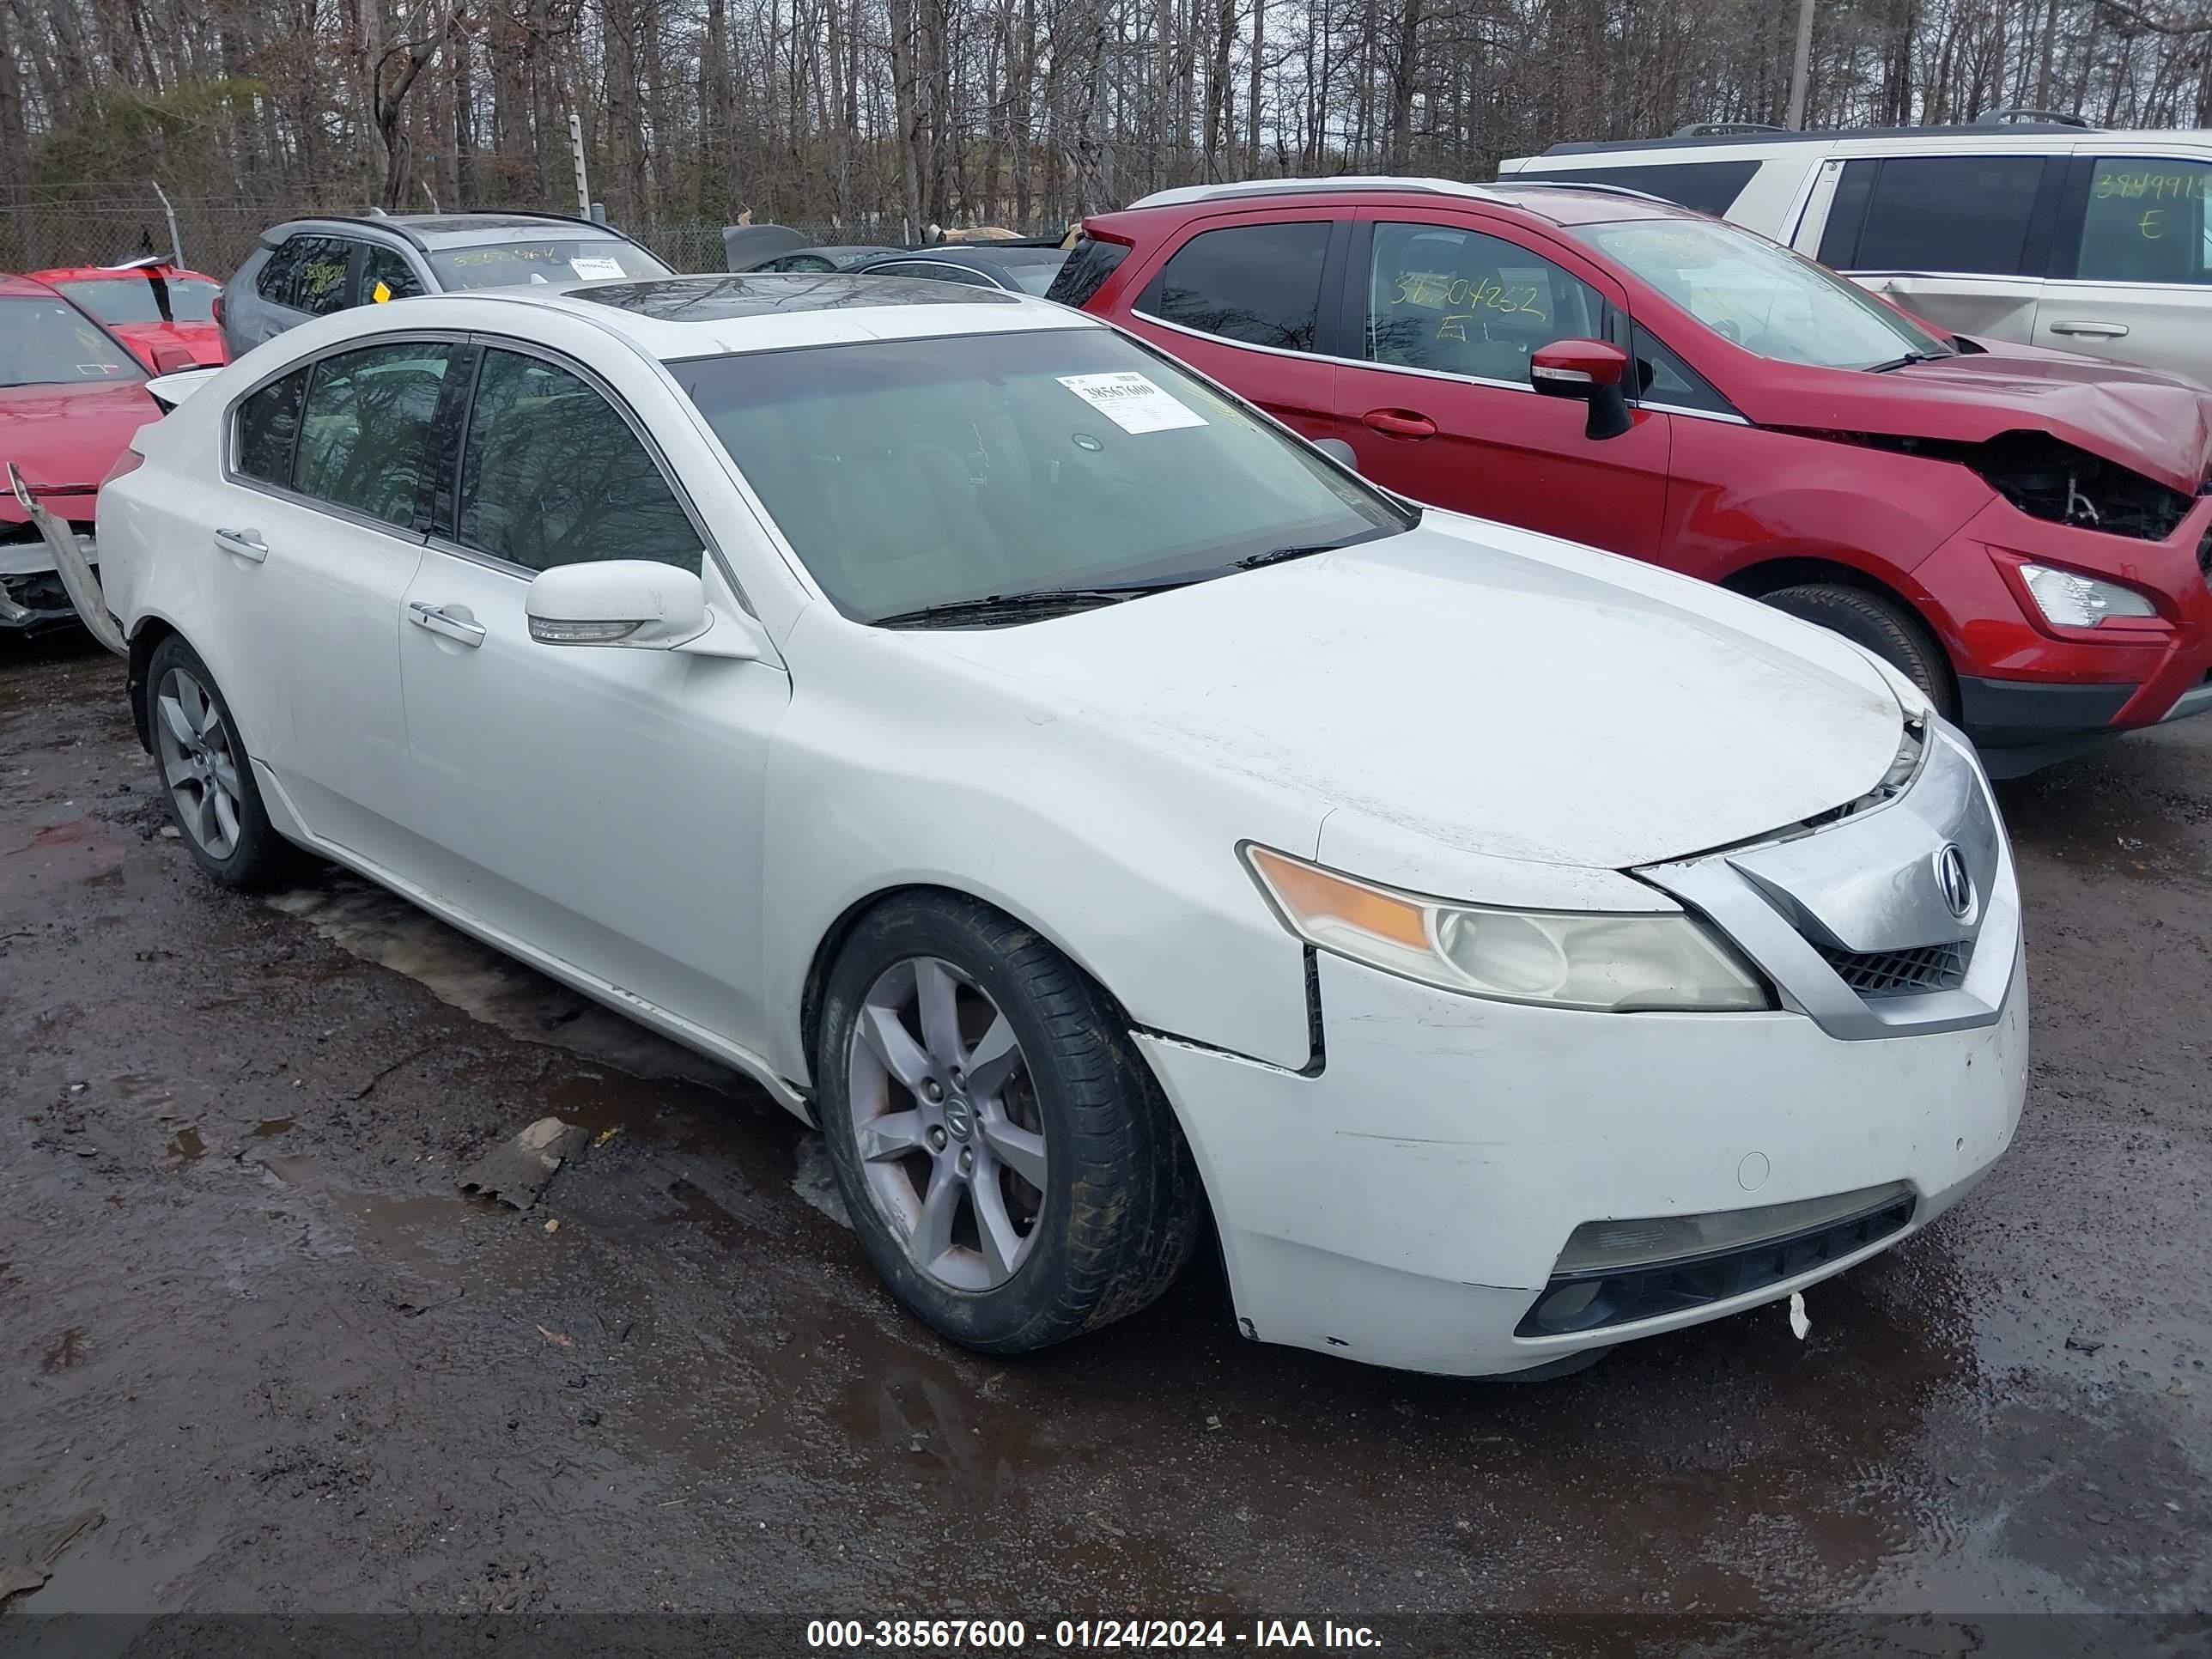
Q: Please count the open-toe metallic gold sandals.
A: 0